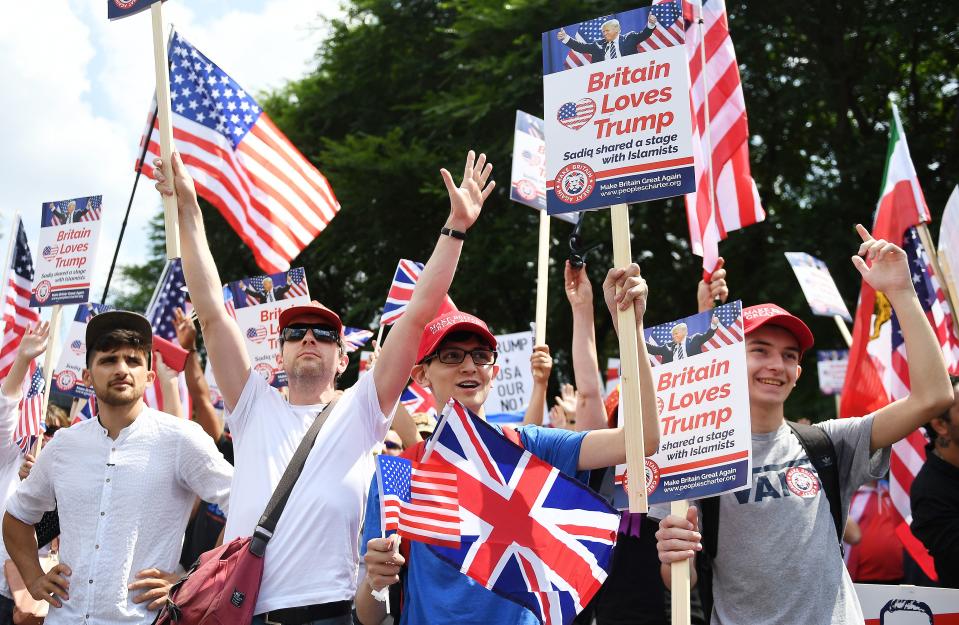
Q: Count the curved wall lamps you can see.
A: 0